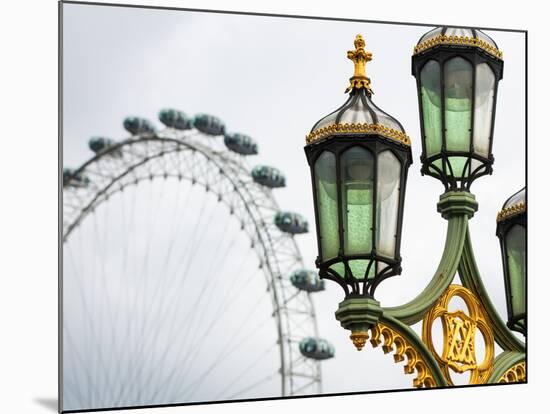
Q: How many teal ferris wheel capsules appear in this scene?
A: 10